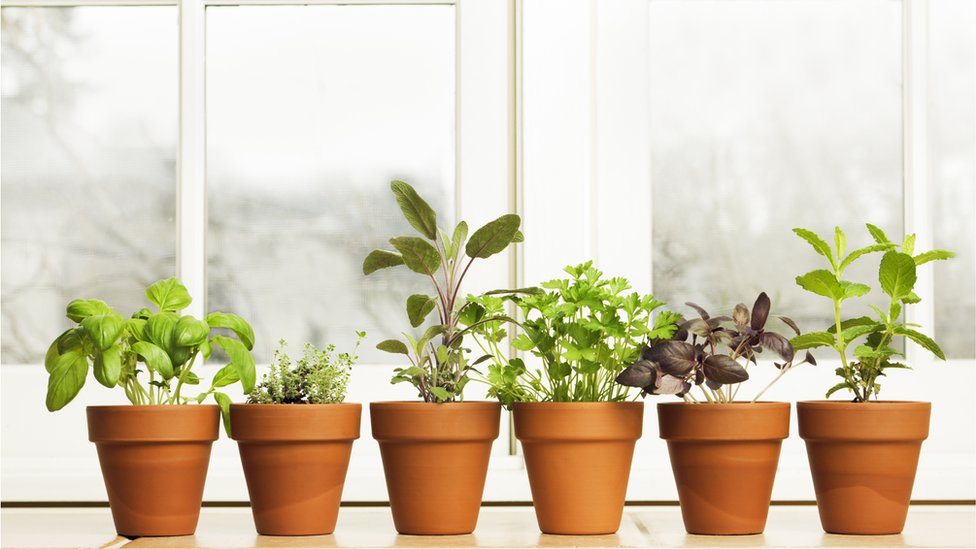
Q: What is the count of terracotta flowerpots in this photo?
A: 6